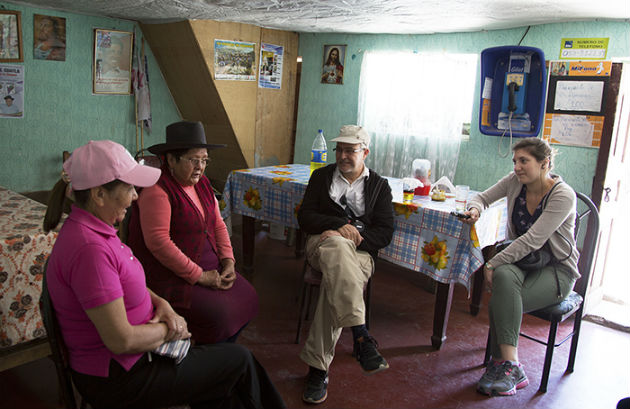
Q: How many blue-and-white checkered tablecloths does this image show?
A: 1